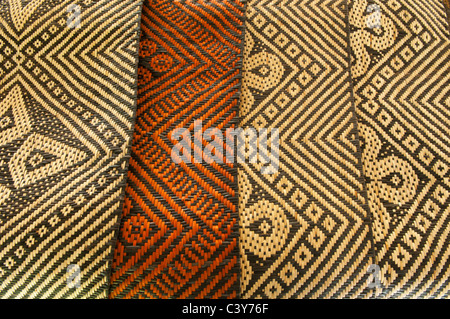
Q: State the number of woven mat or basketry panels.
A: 4